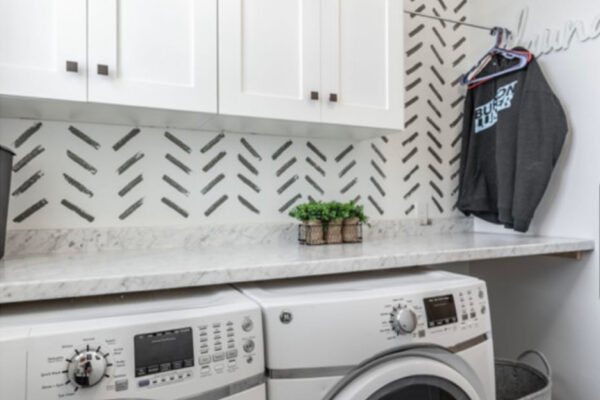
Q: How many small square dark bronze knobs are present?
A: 4